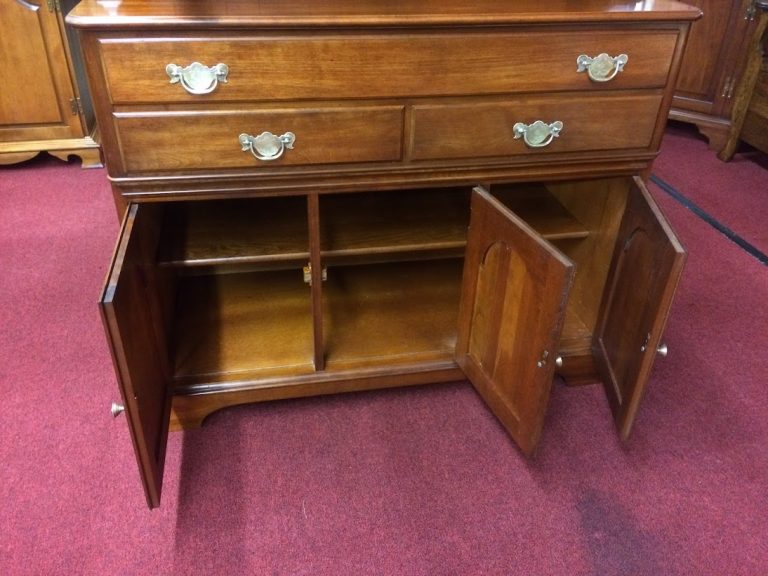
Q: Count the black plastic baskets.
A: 0